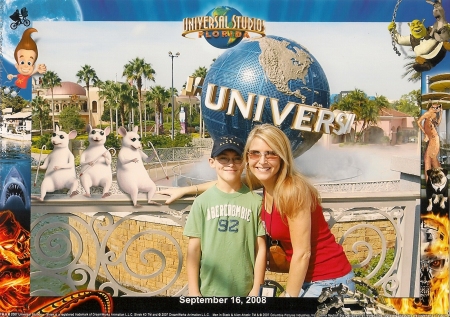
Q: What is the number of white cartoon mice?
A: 3